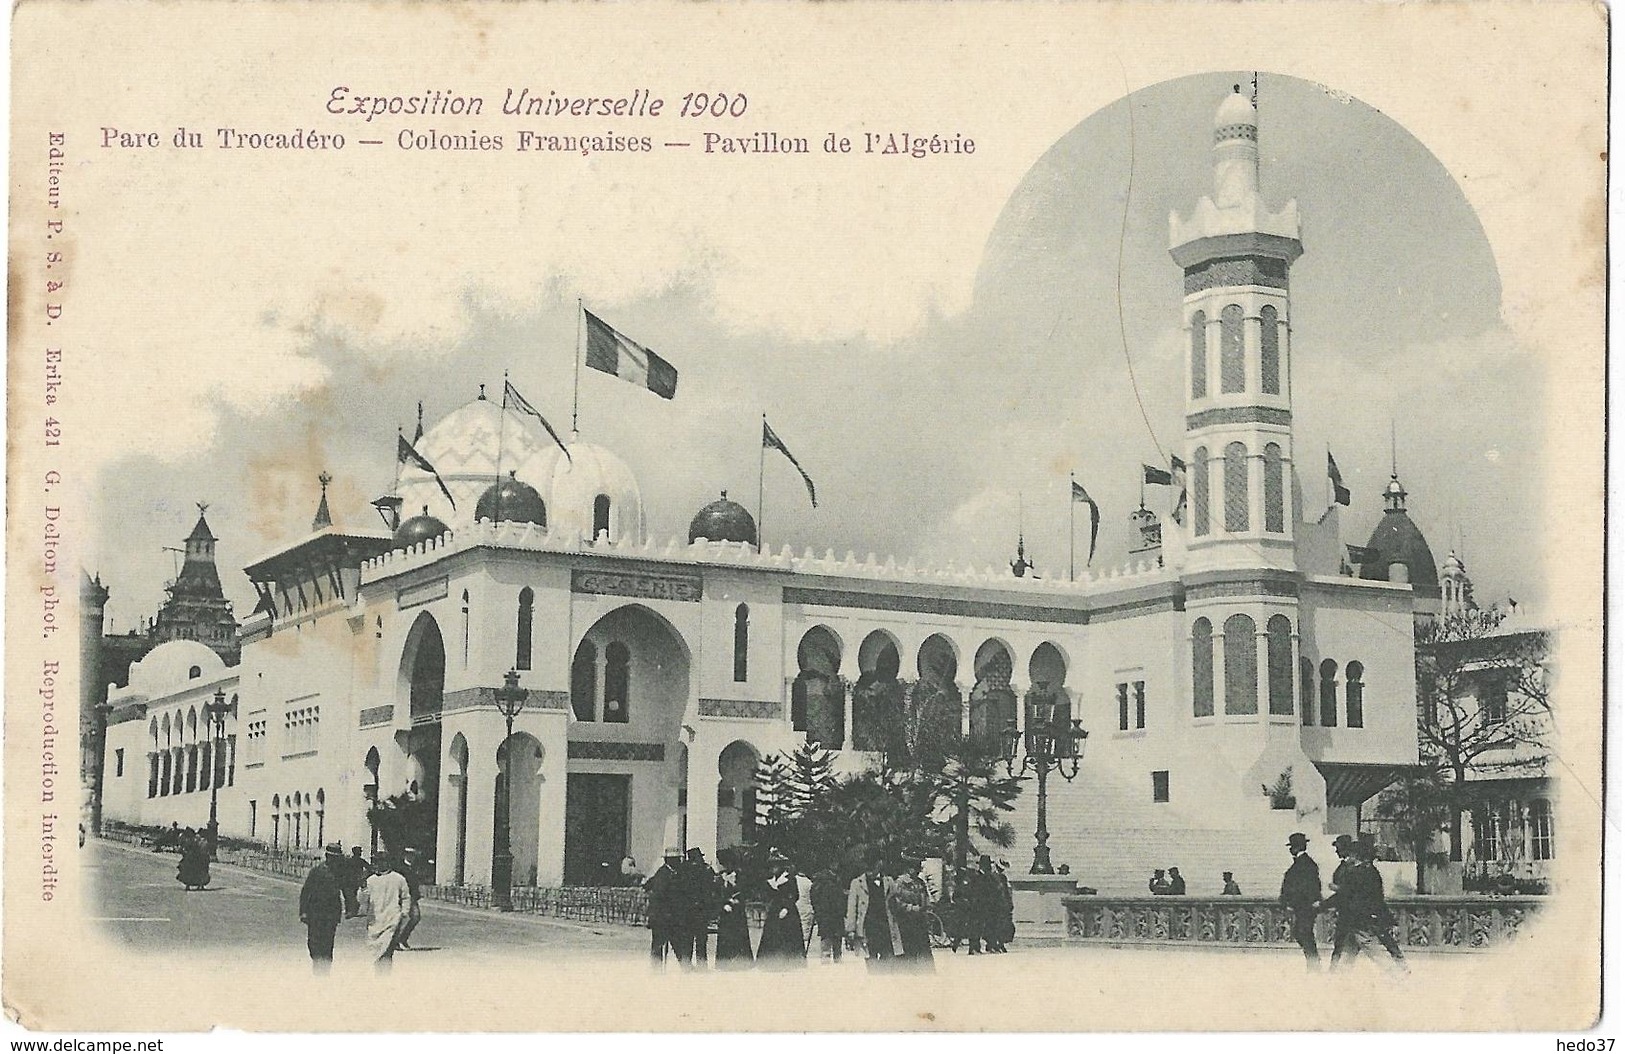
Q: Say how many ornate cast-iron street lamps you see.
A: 3